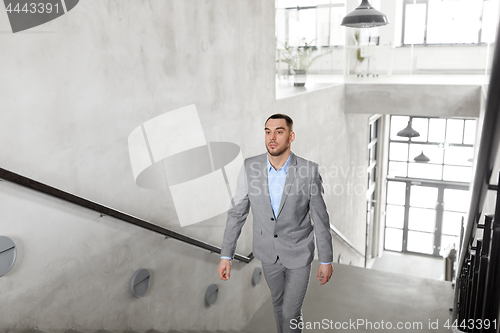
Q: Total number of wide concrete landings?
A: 1